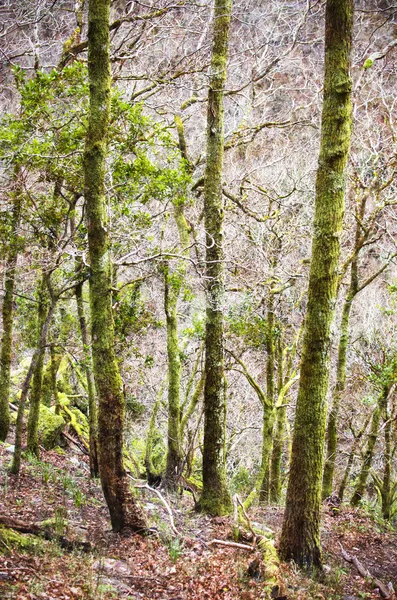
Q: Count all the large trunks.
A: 3